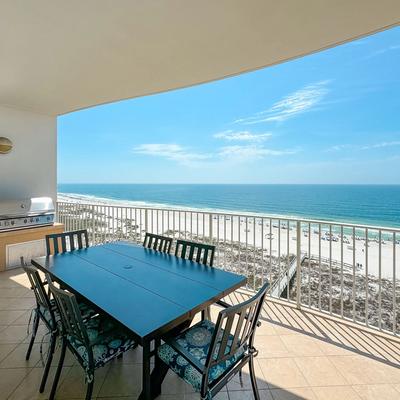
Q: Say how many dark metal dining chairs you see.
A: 6